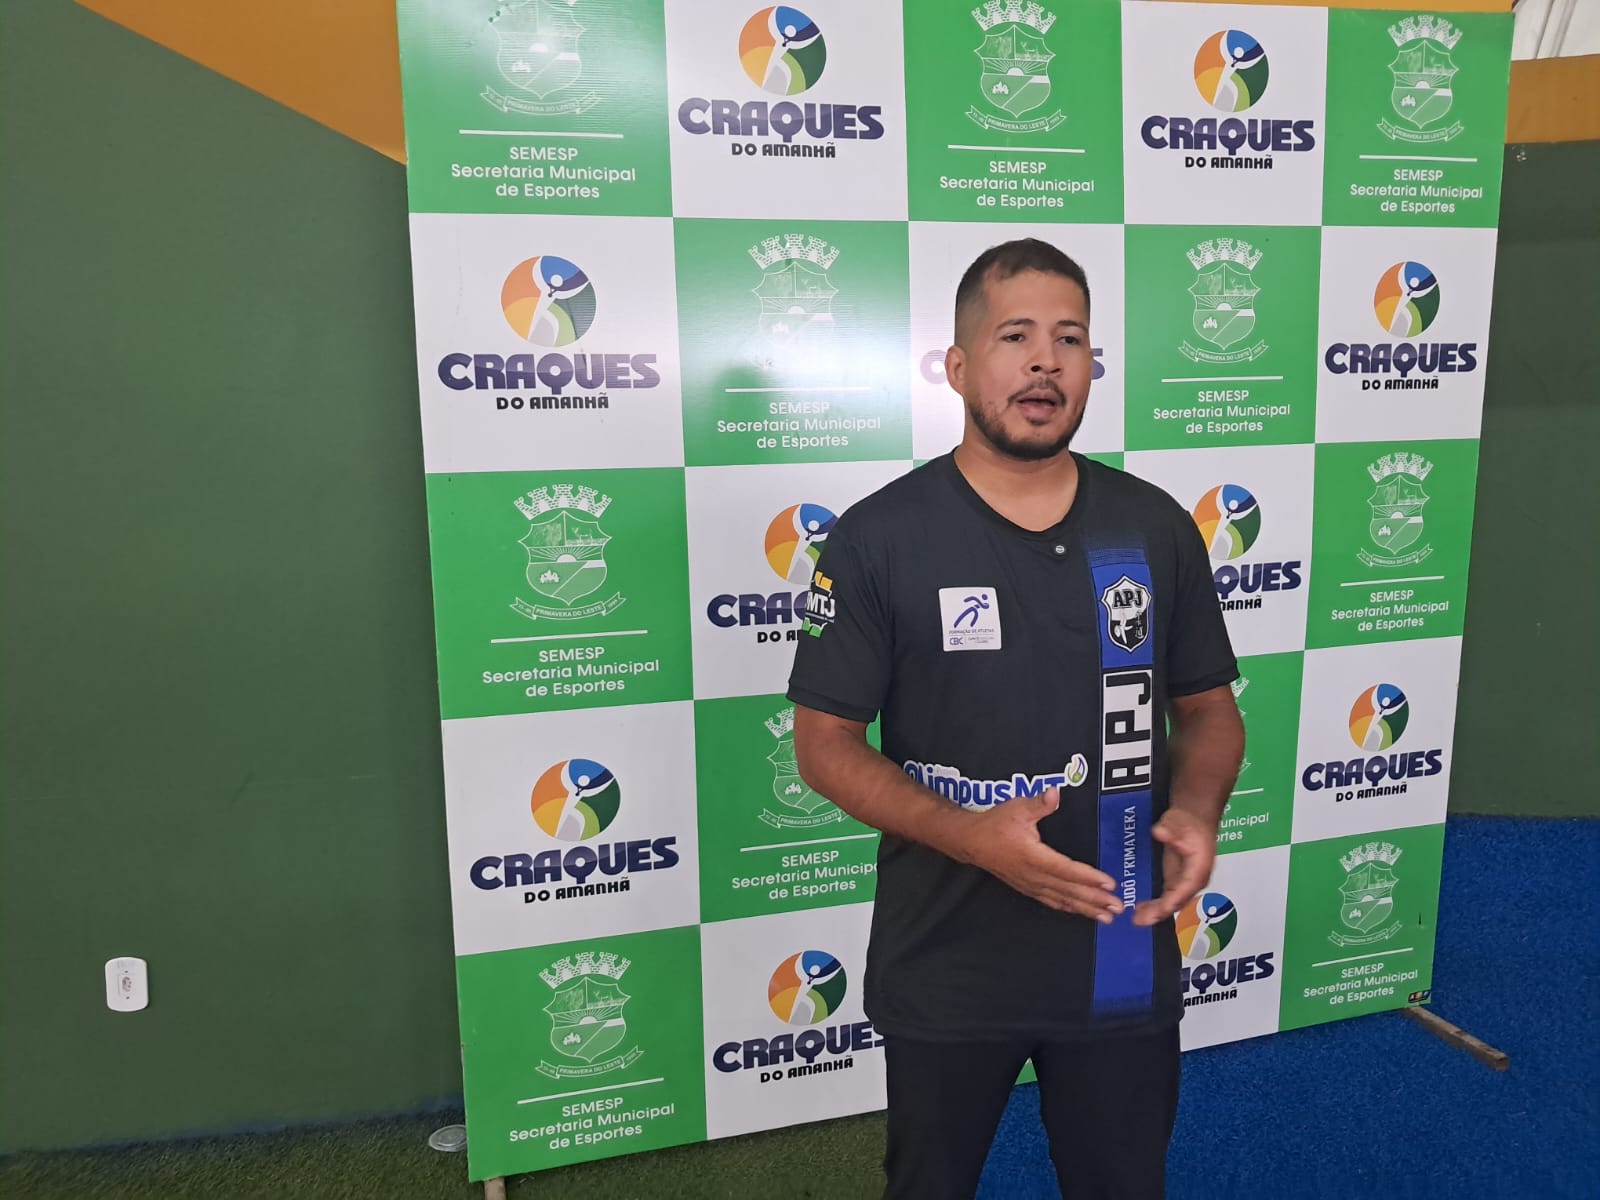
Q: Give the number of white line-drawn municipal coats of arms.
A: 11